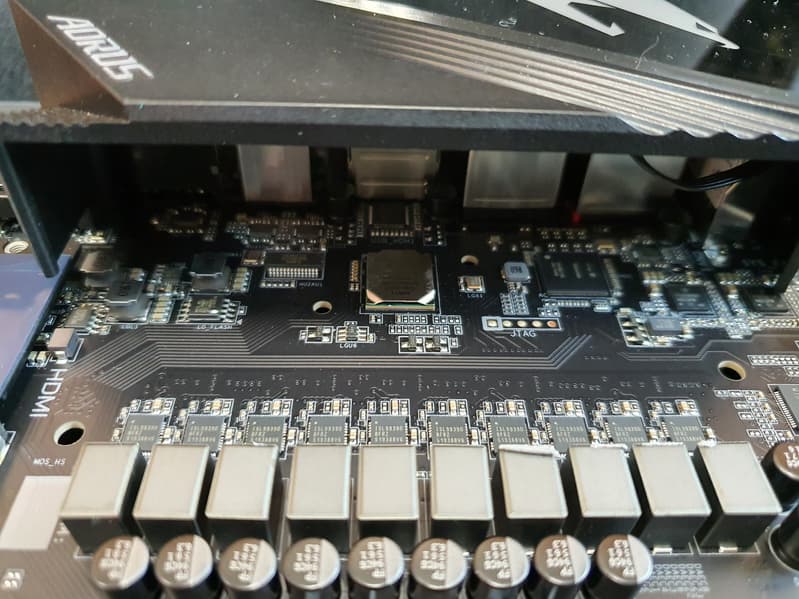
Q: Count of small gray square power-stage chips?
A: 10